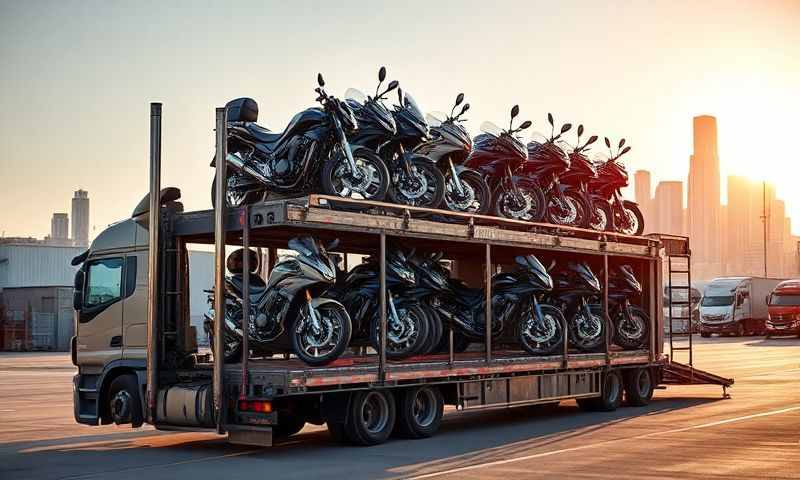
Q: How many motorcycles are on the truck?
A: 14